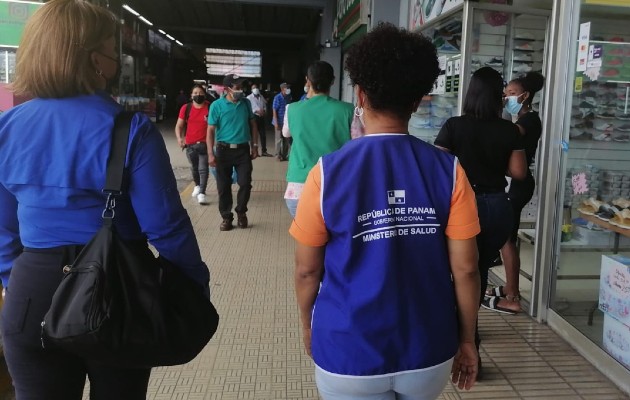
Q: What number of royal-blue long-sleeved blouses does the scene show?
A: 1